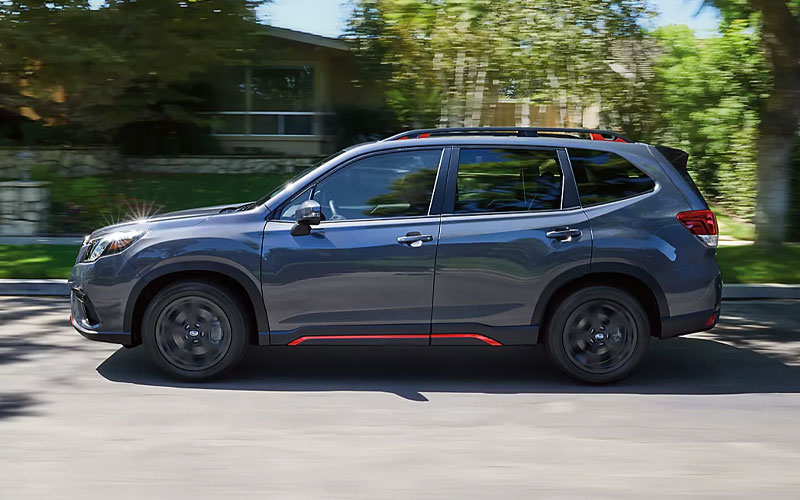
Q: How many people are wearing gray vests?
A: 0